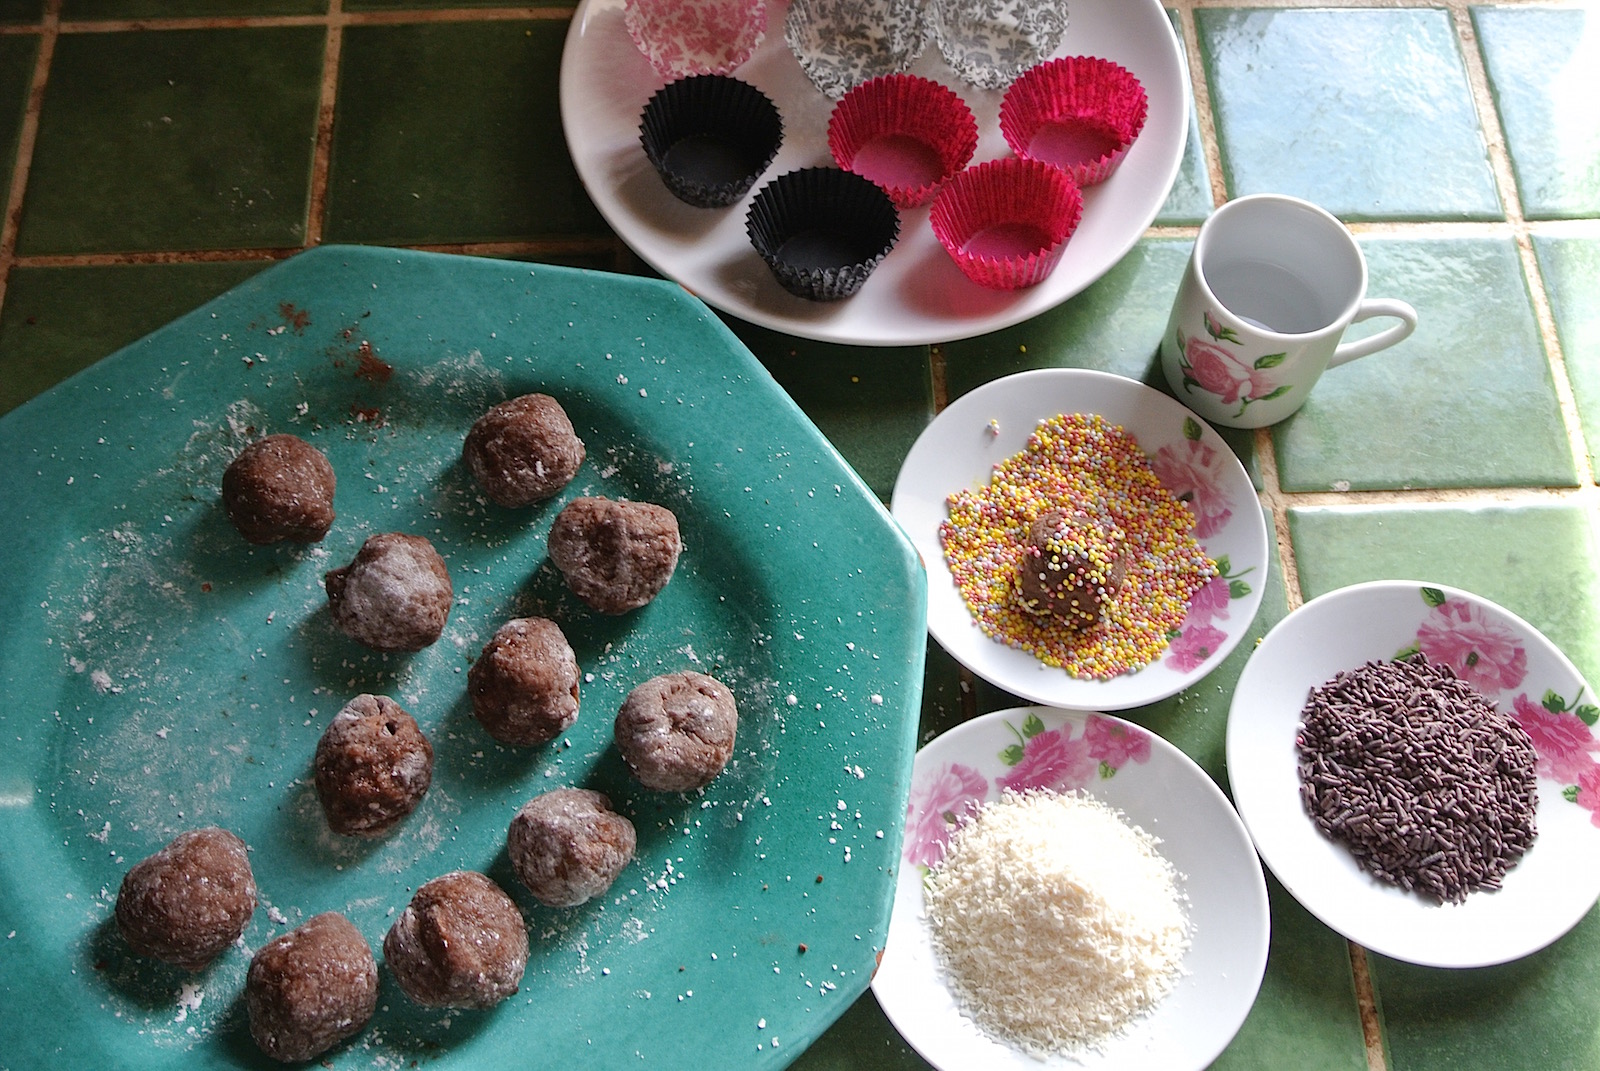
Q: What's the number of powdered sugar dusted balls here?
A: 11